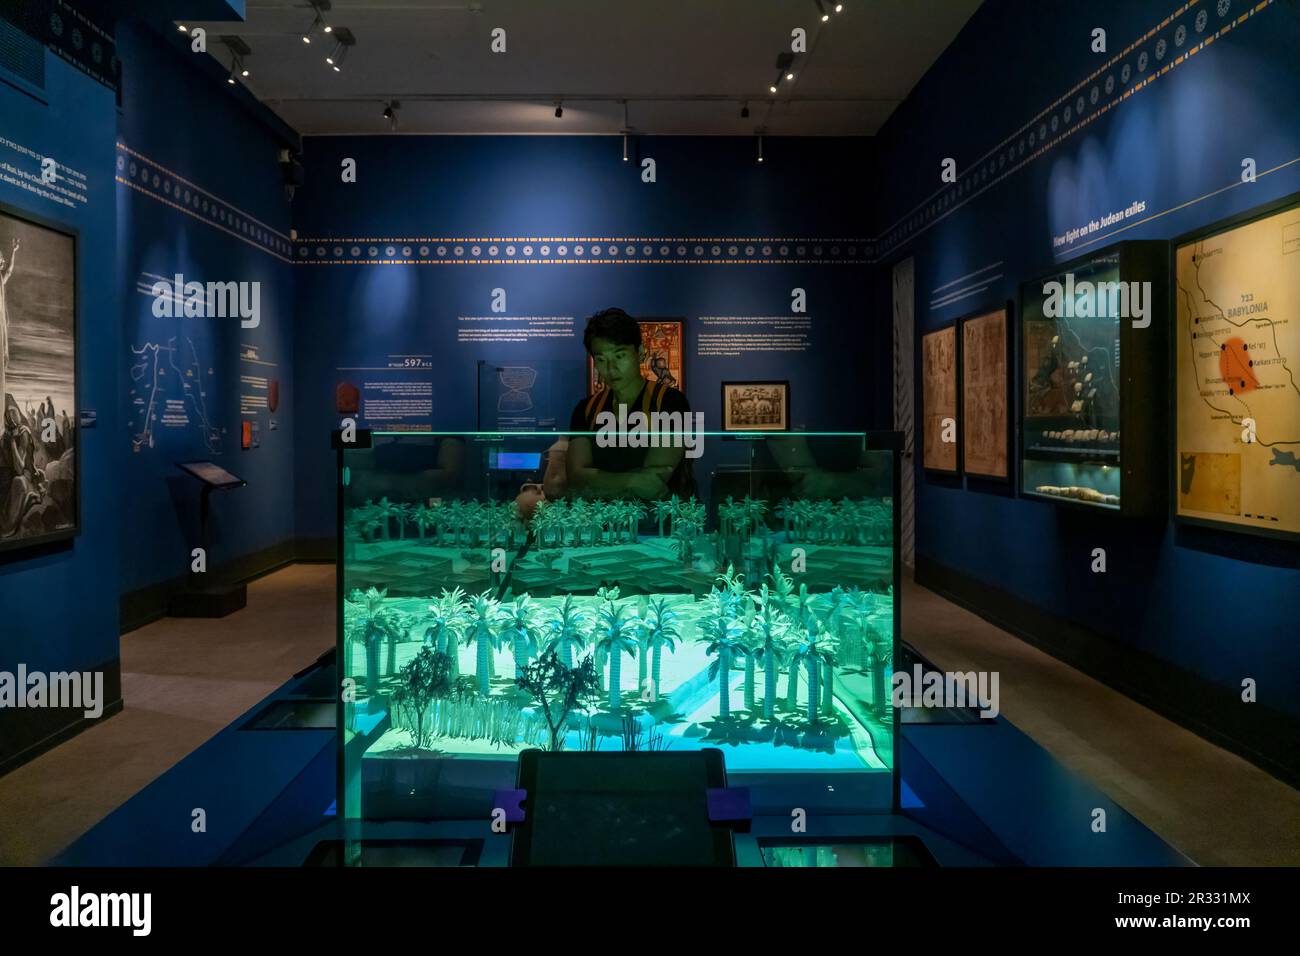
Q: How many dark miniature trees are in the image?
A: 2